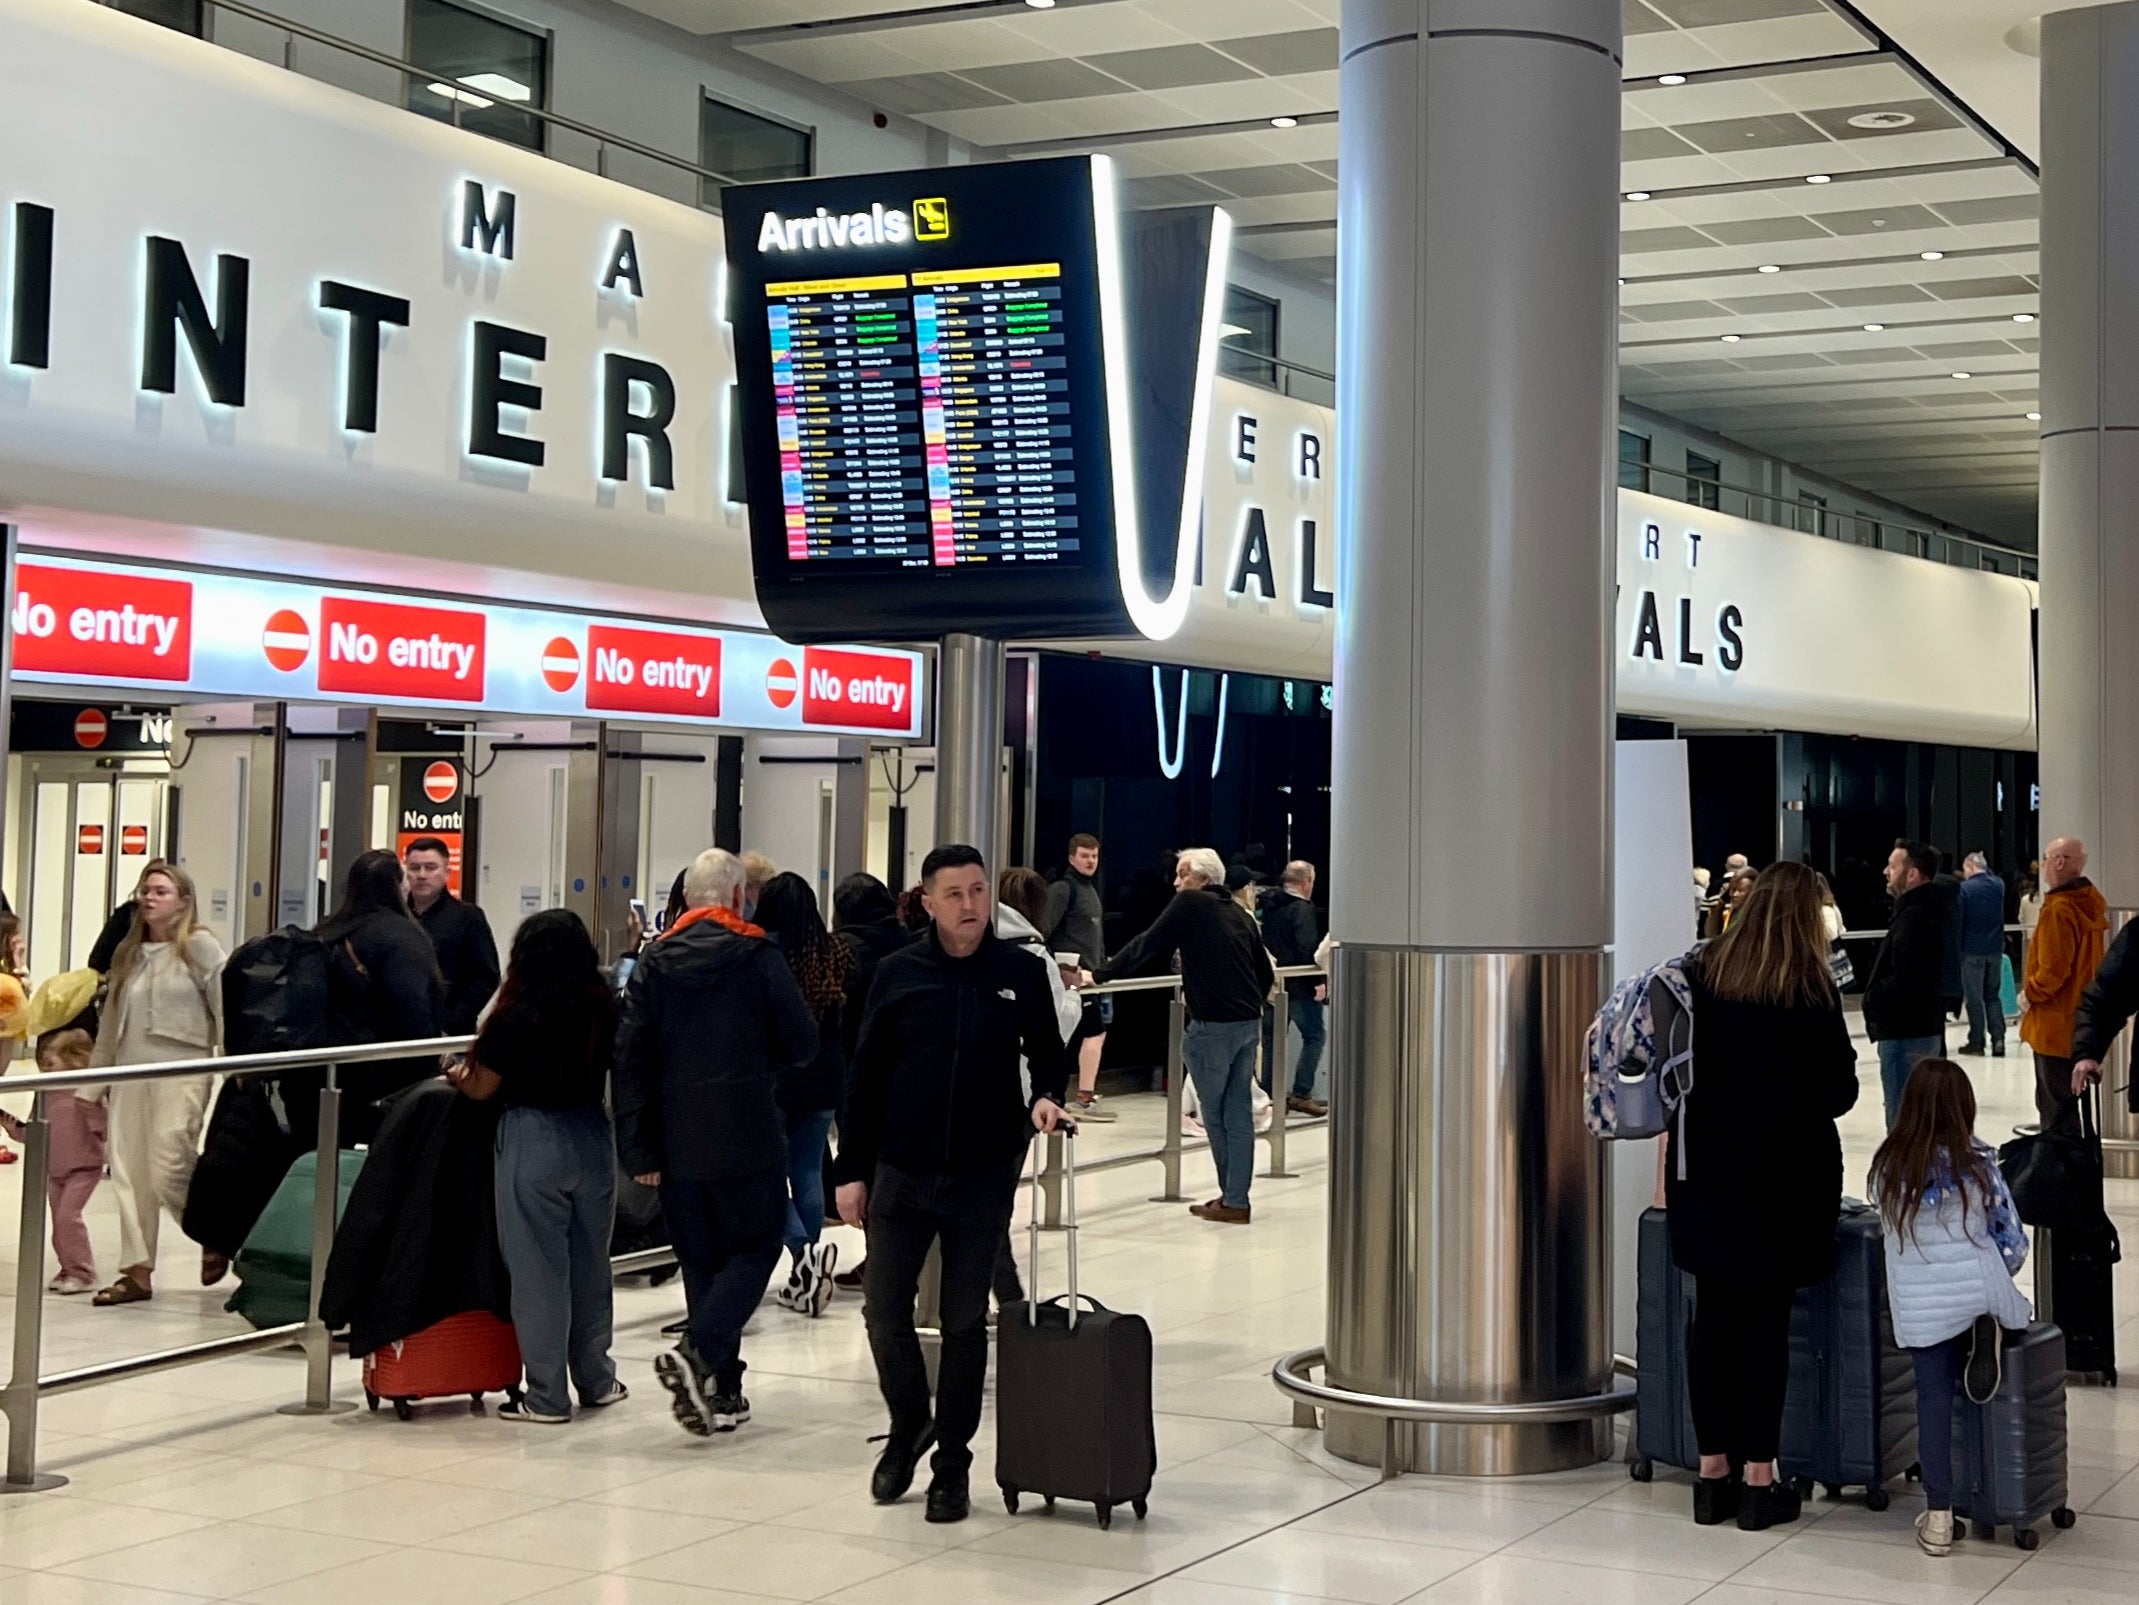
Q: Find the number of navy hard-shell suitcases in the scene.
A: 3